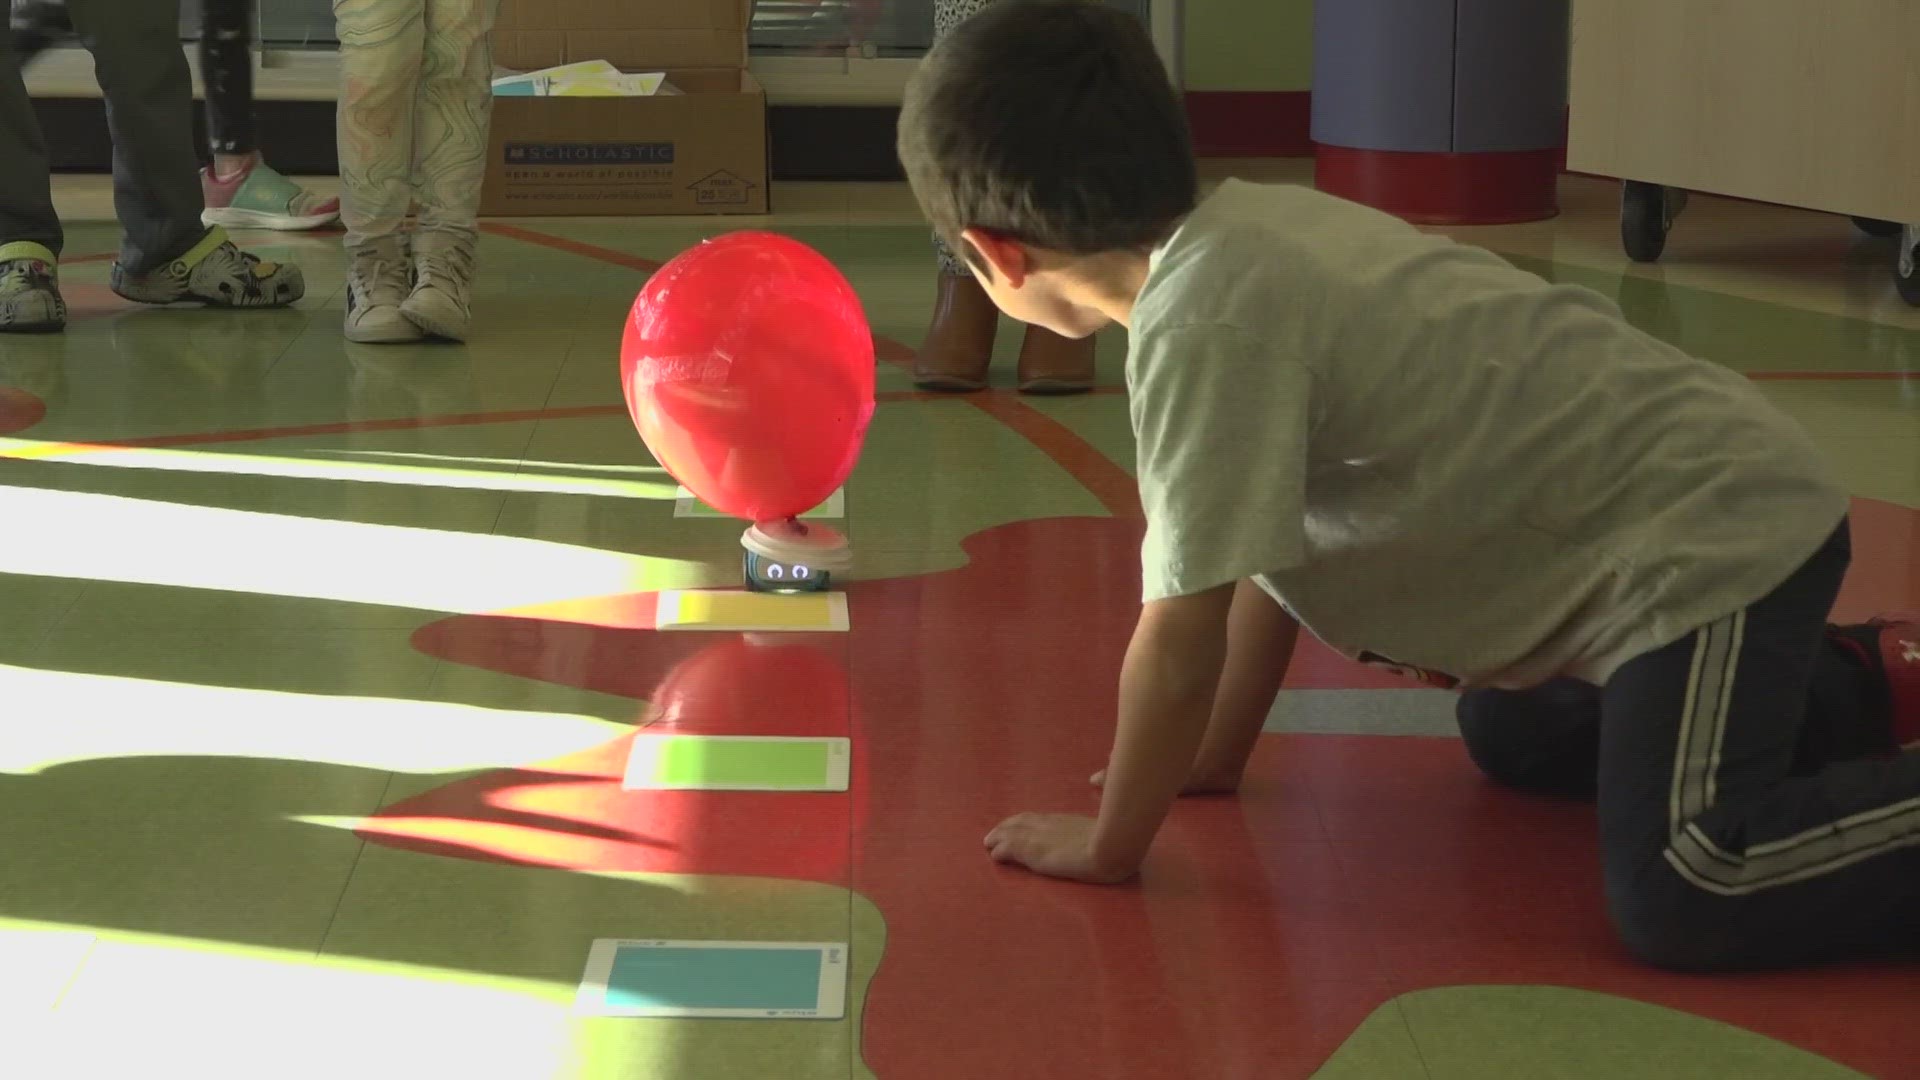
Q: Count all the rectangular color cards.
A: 4